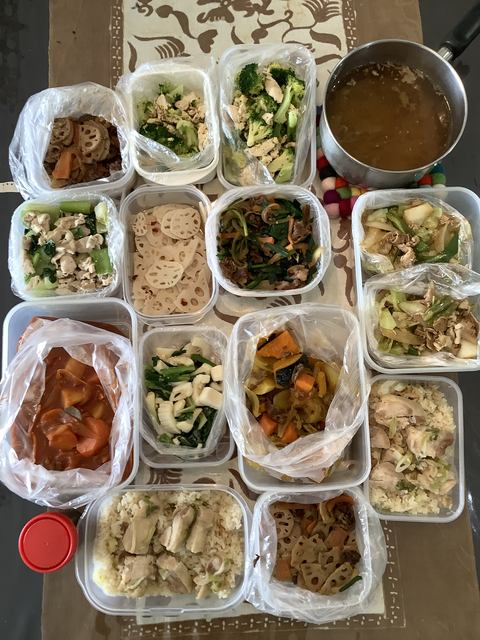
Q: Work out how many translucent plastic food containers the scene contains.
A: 13